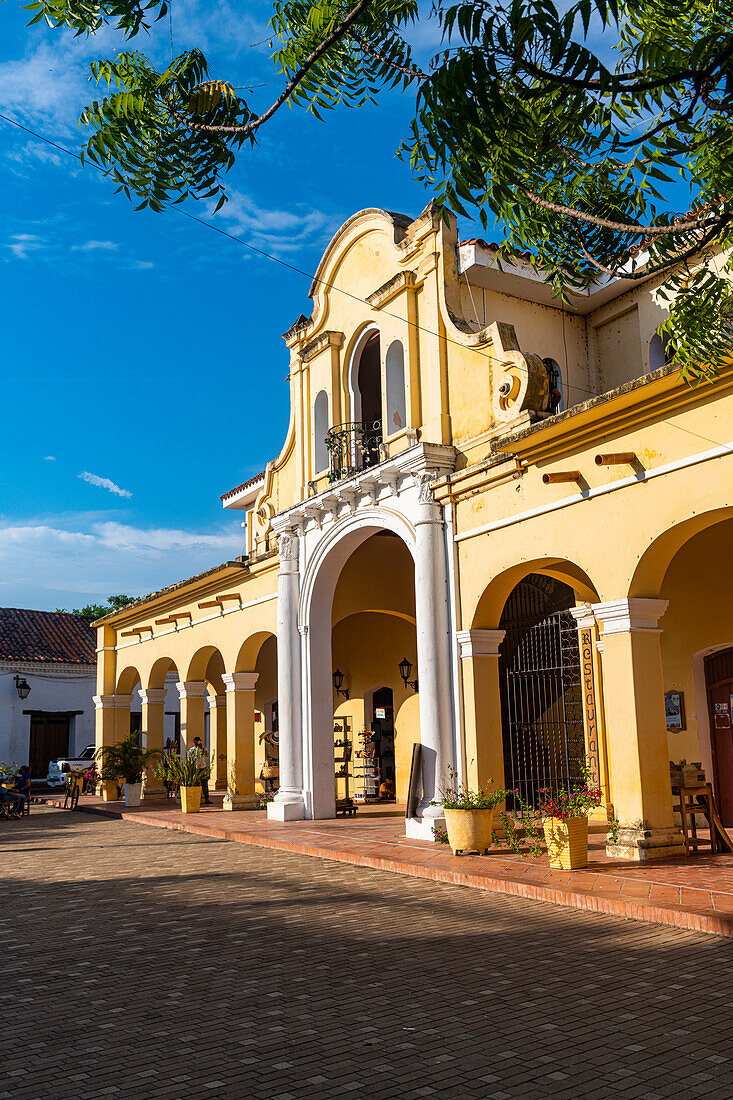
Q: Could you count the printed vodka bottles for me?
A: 0